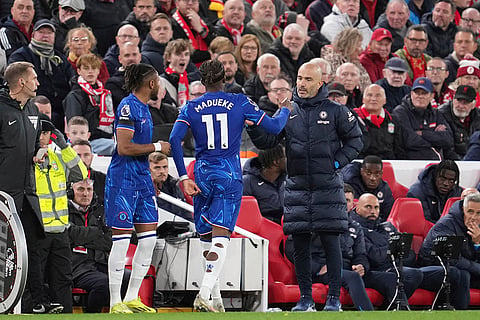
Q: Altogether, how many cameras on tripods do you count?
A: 2